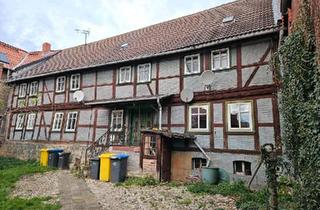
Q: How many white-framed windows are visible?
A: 15